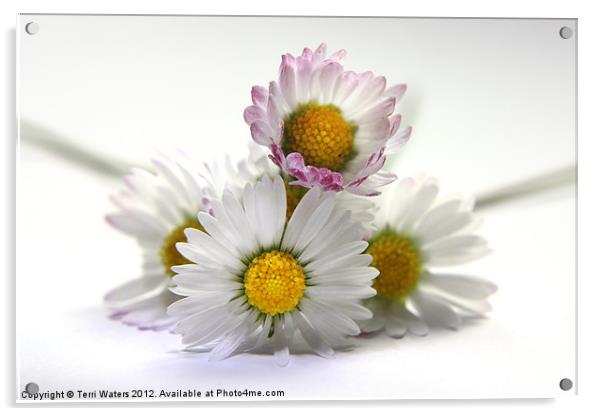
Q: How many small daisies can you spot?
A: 5